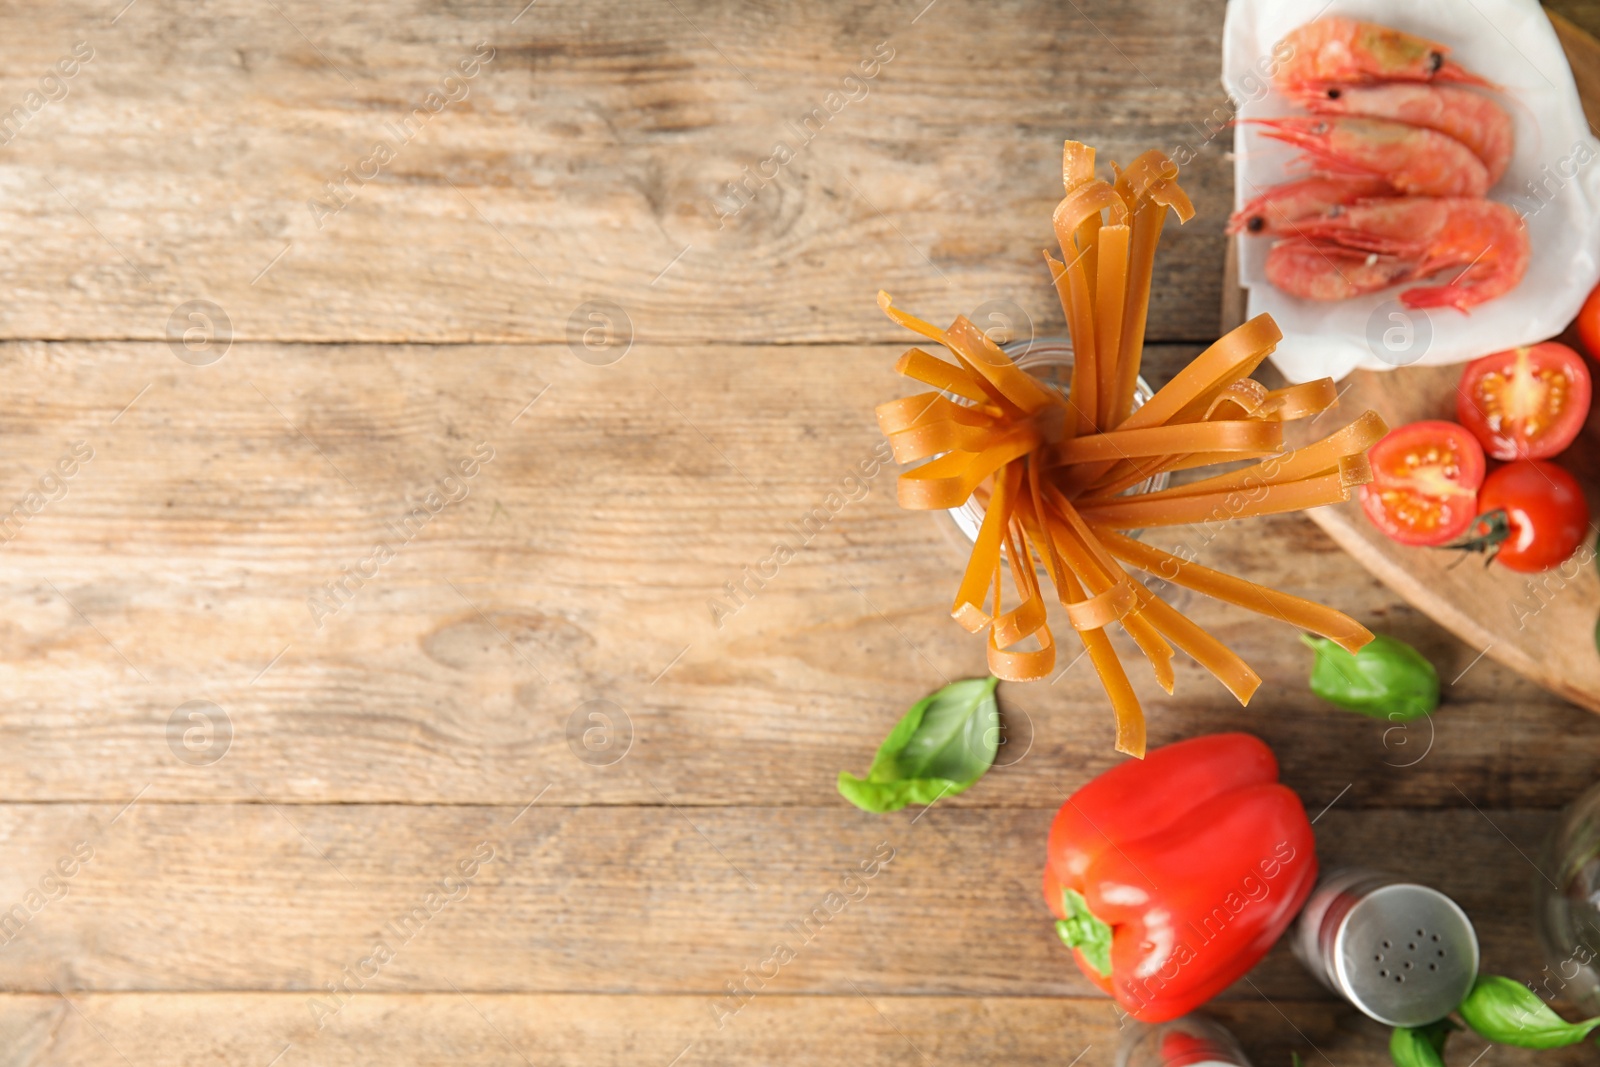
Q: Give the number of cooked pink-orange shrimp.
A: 6